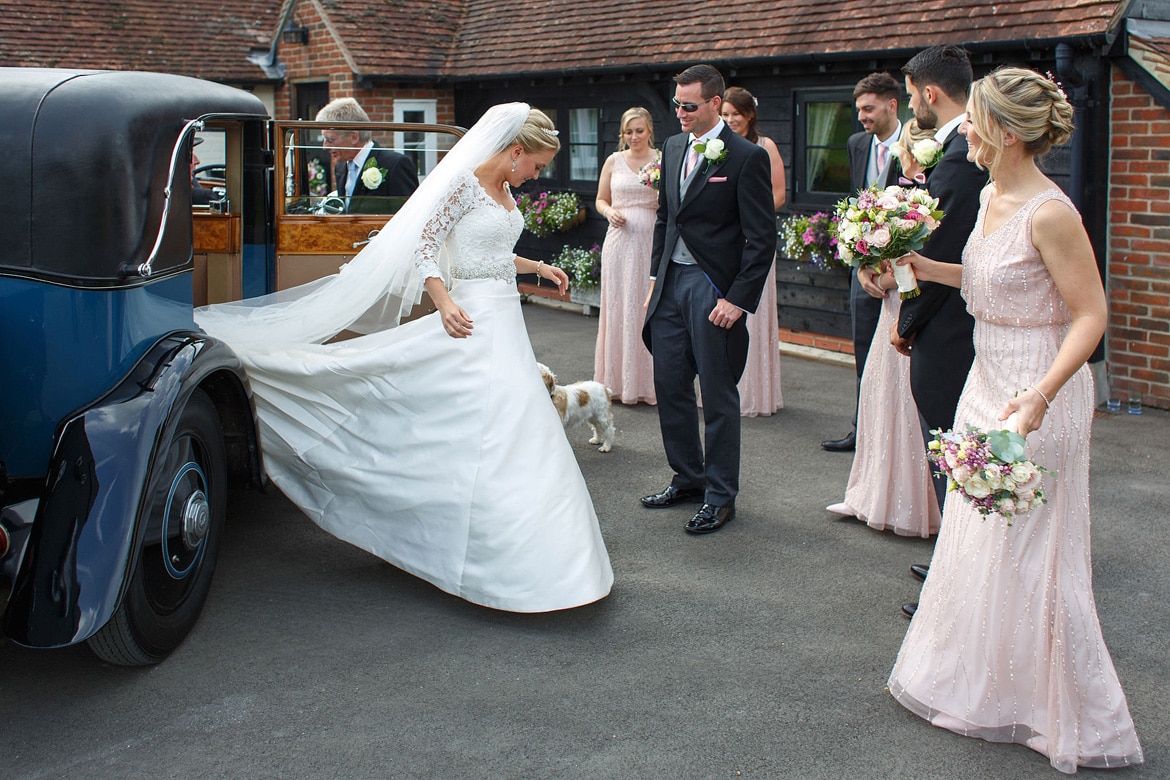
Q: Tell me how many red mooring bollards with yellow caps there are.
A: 0